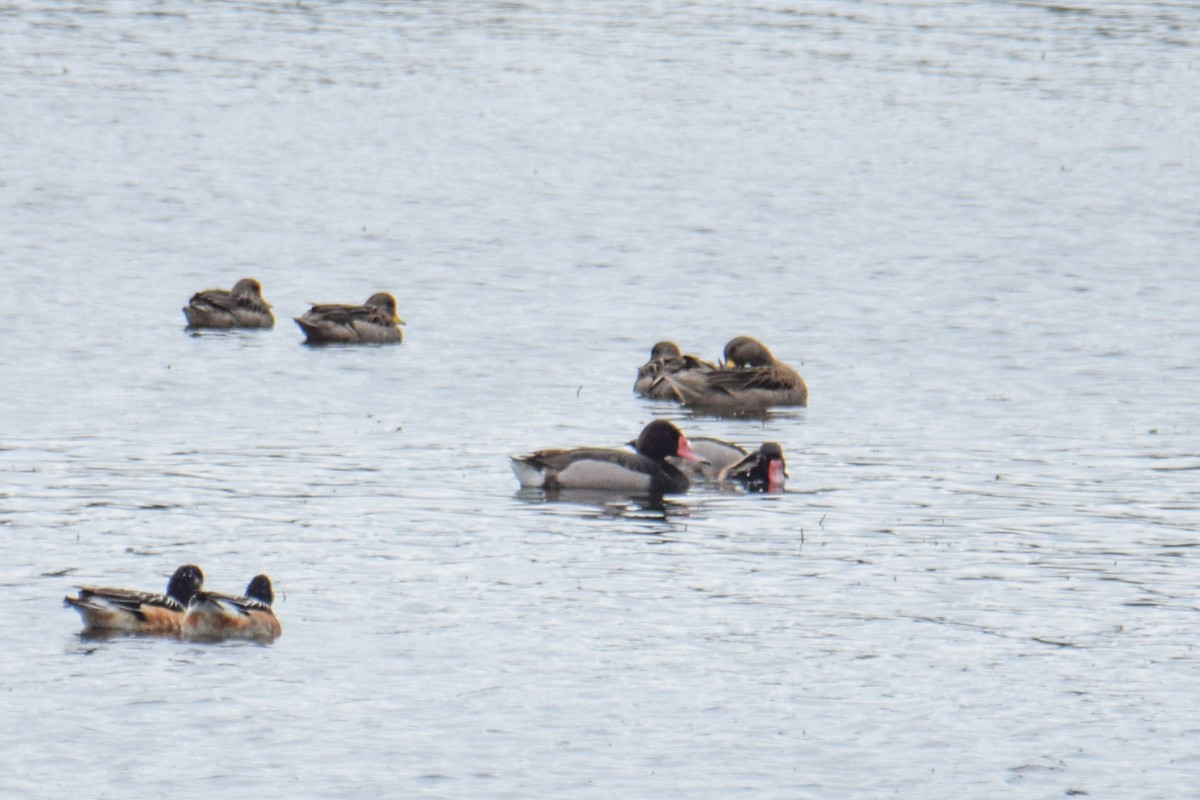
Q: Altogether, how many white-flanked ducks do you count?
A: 2